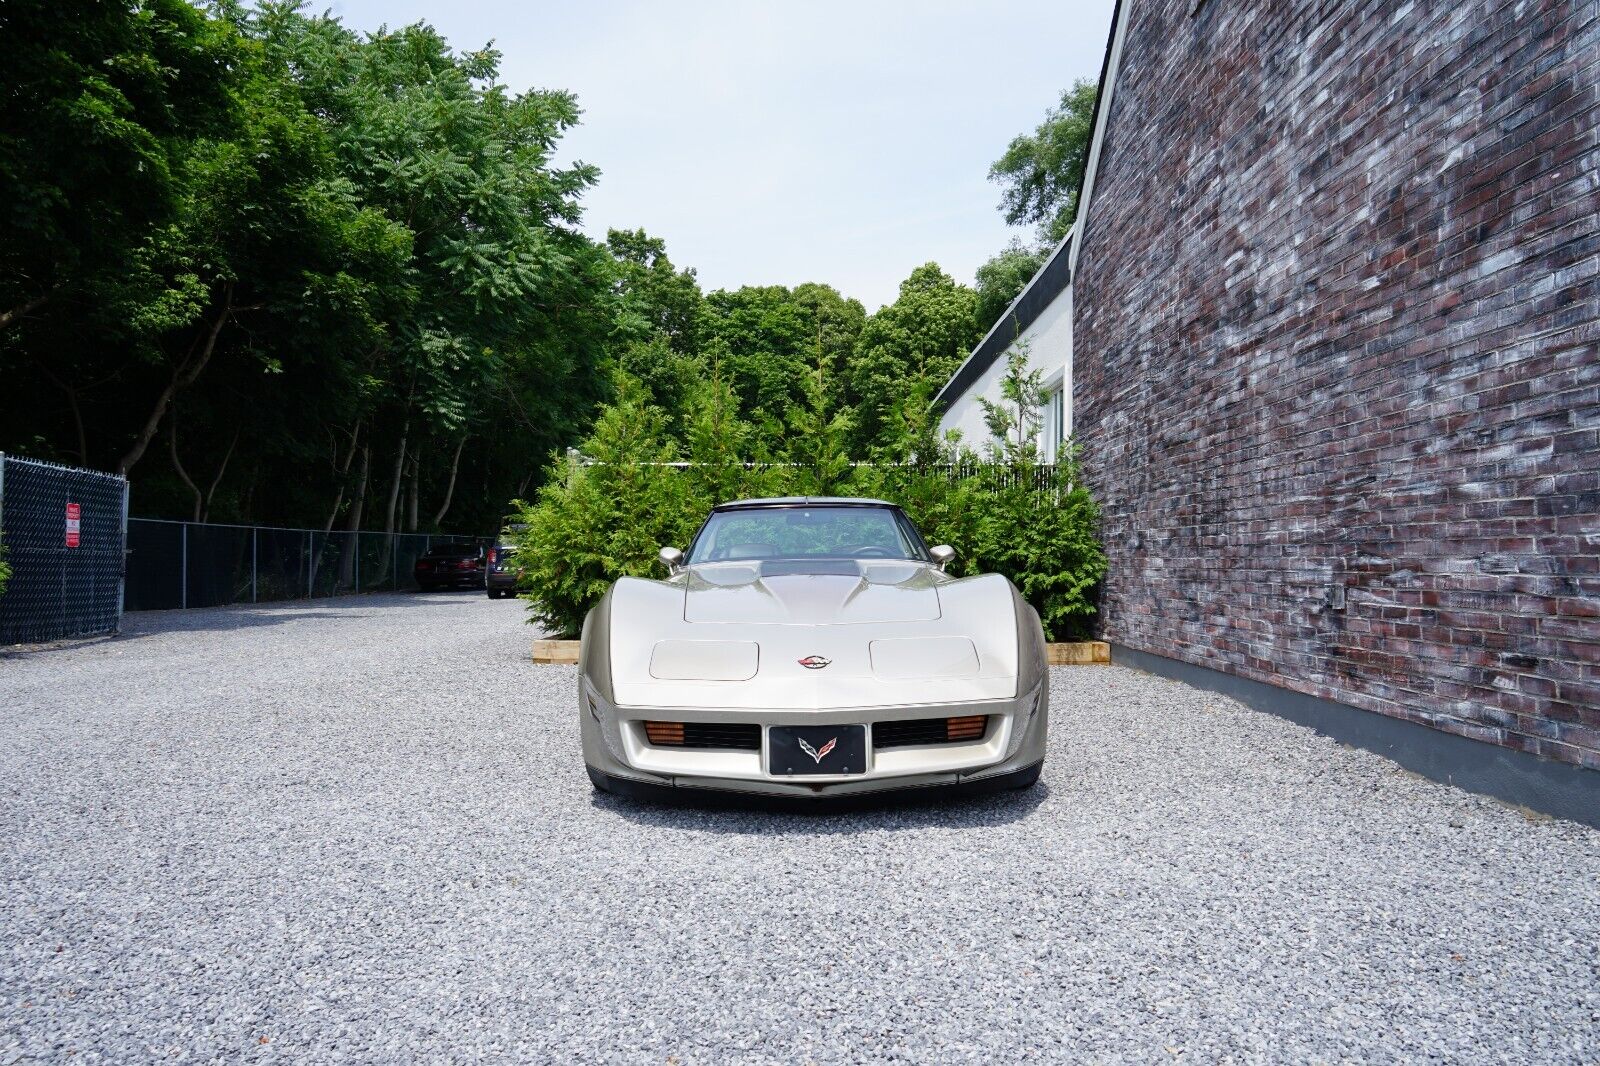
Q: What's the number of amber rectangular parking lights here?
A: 2